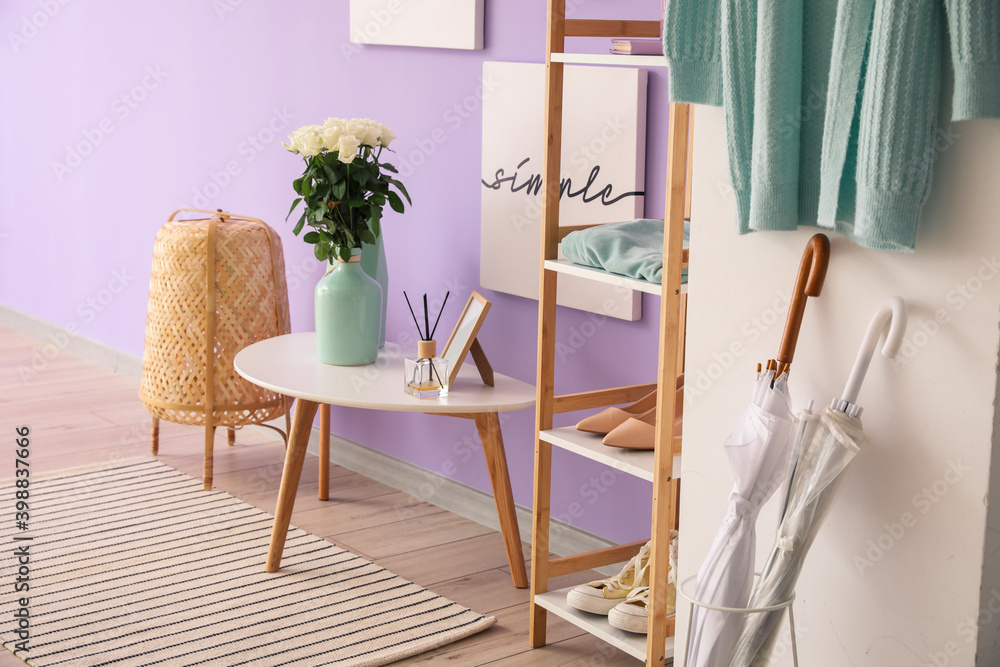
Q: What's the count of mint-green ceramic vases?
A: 2